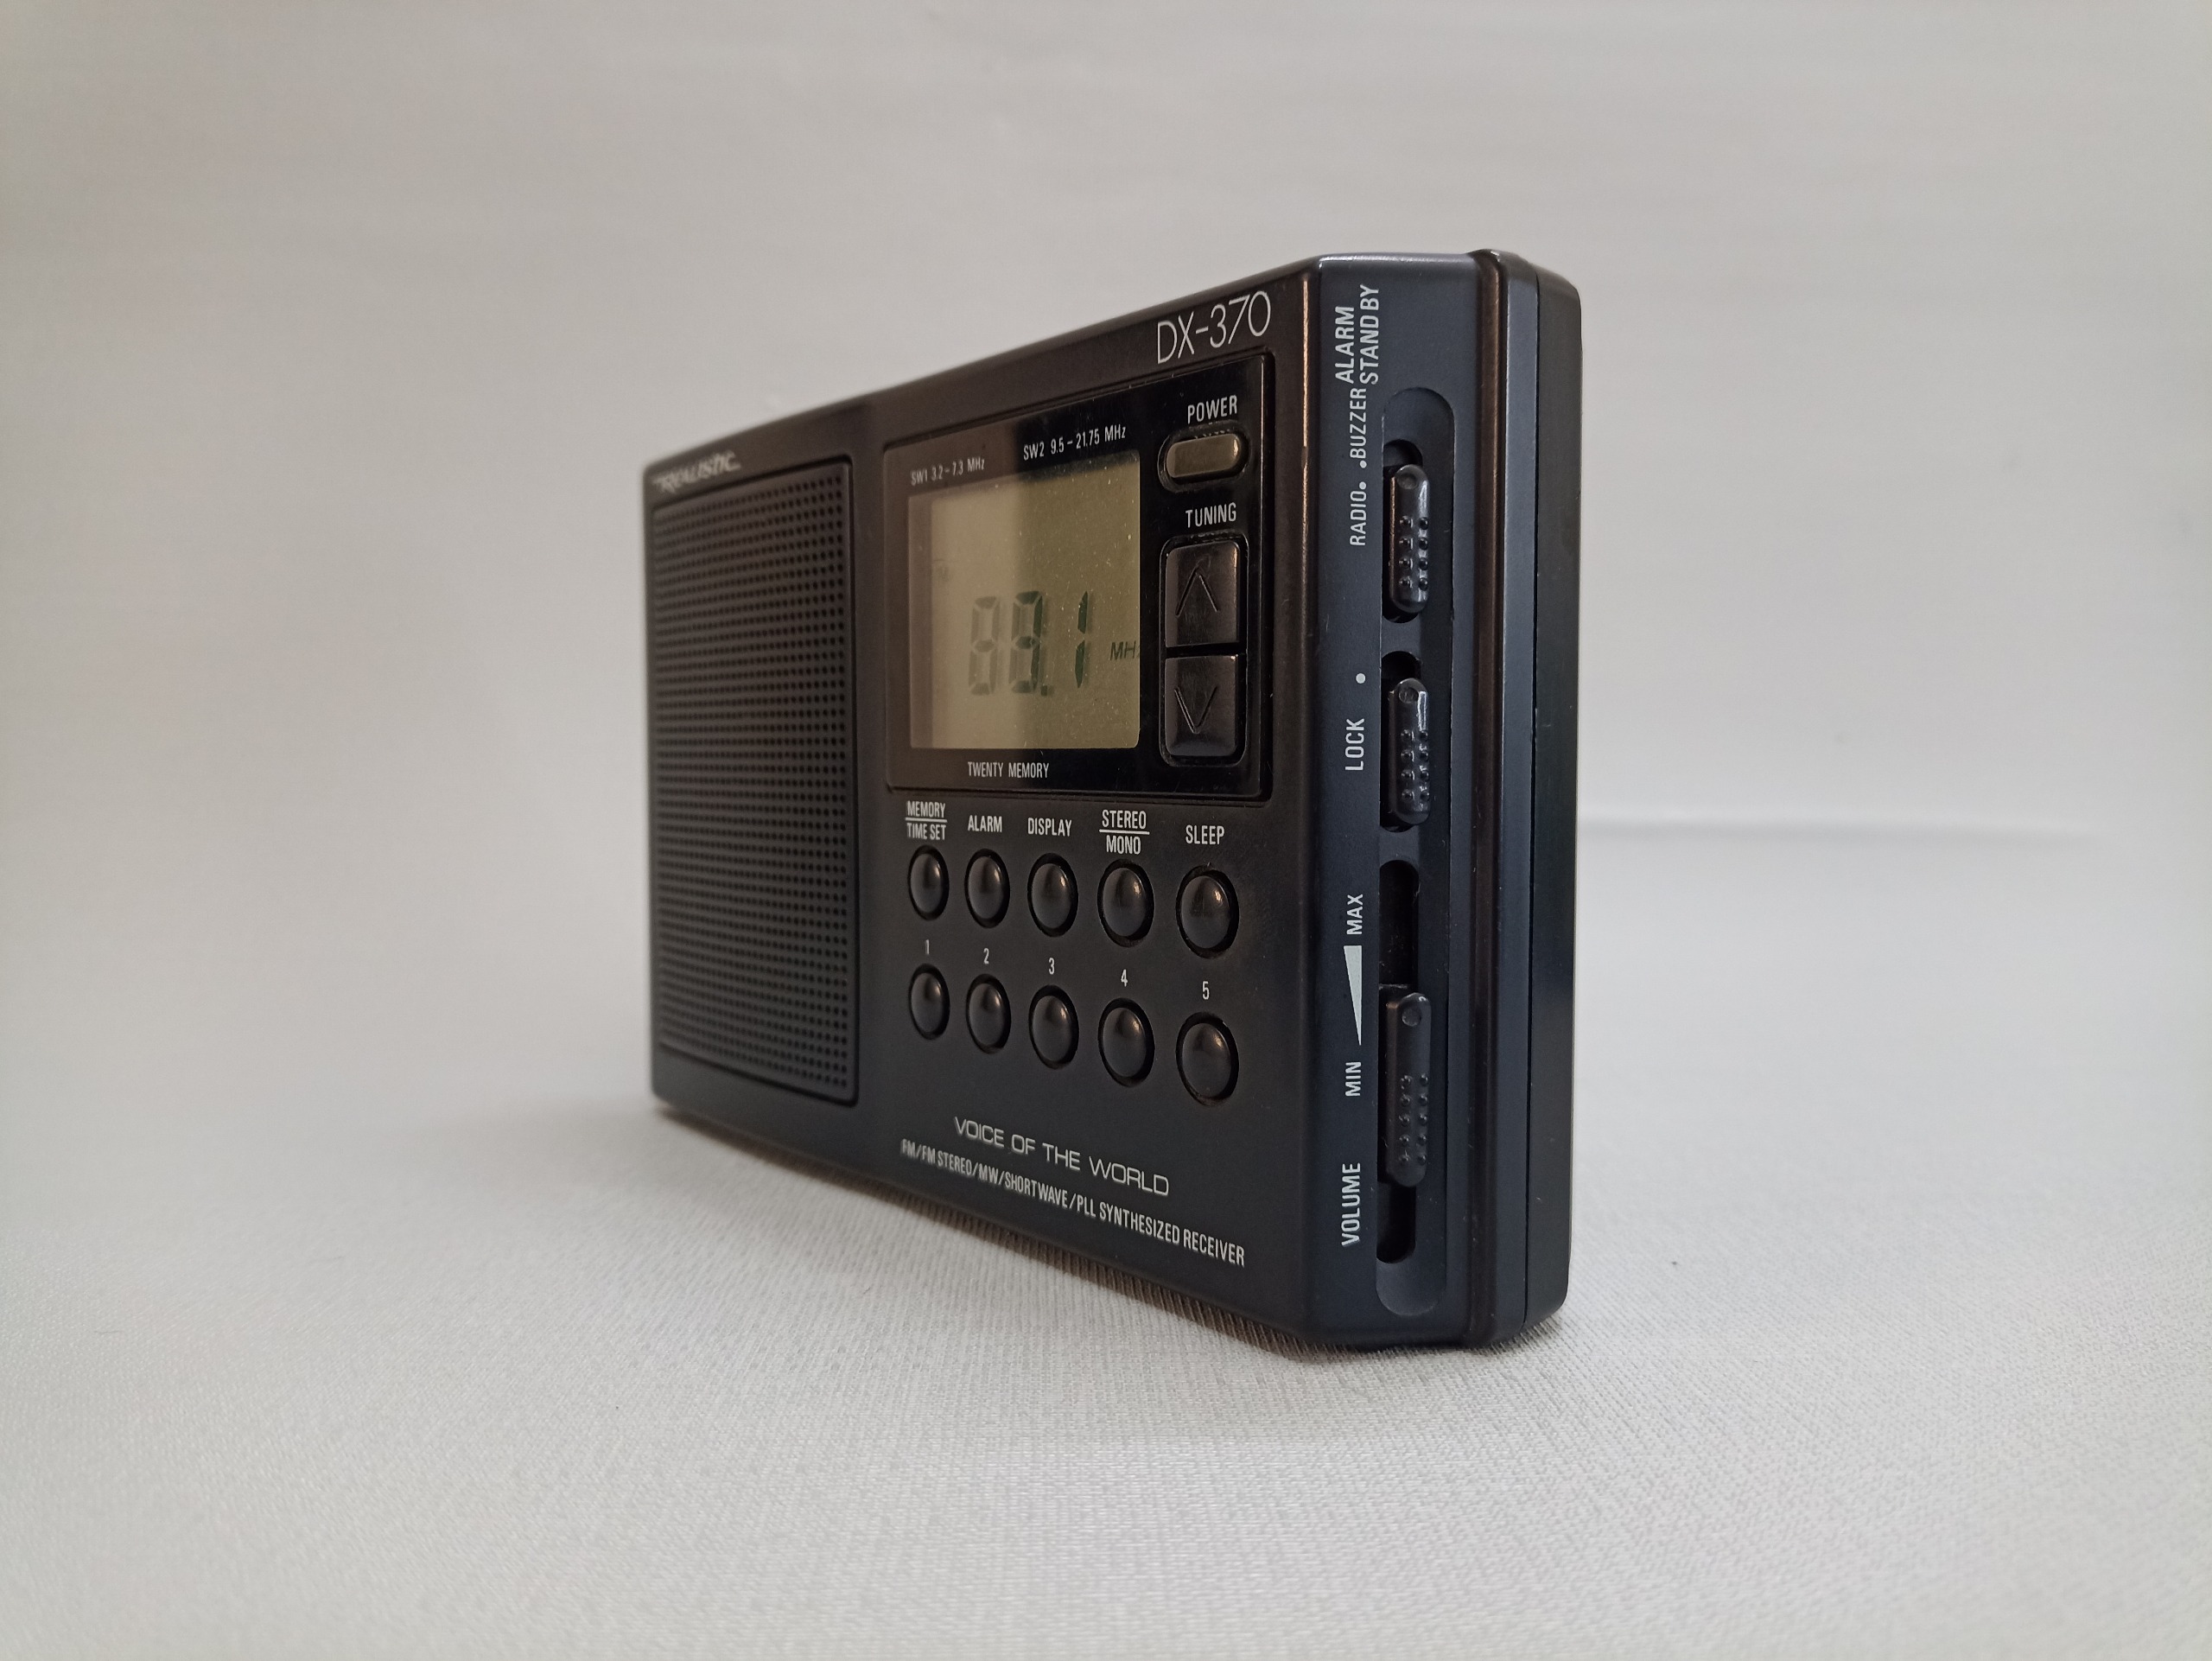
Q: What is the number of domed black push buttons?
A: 10